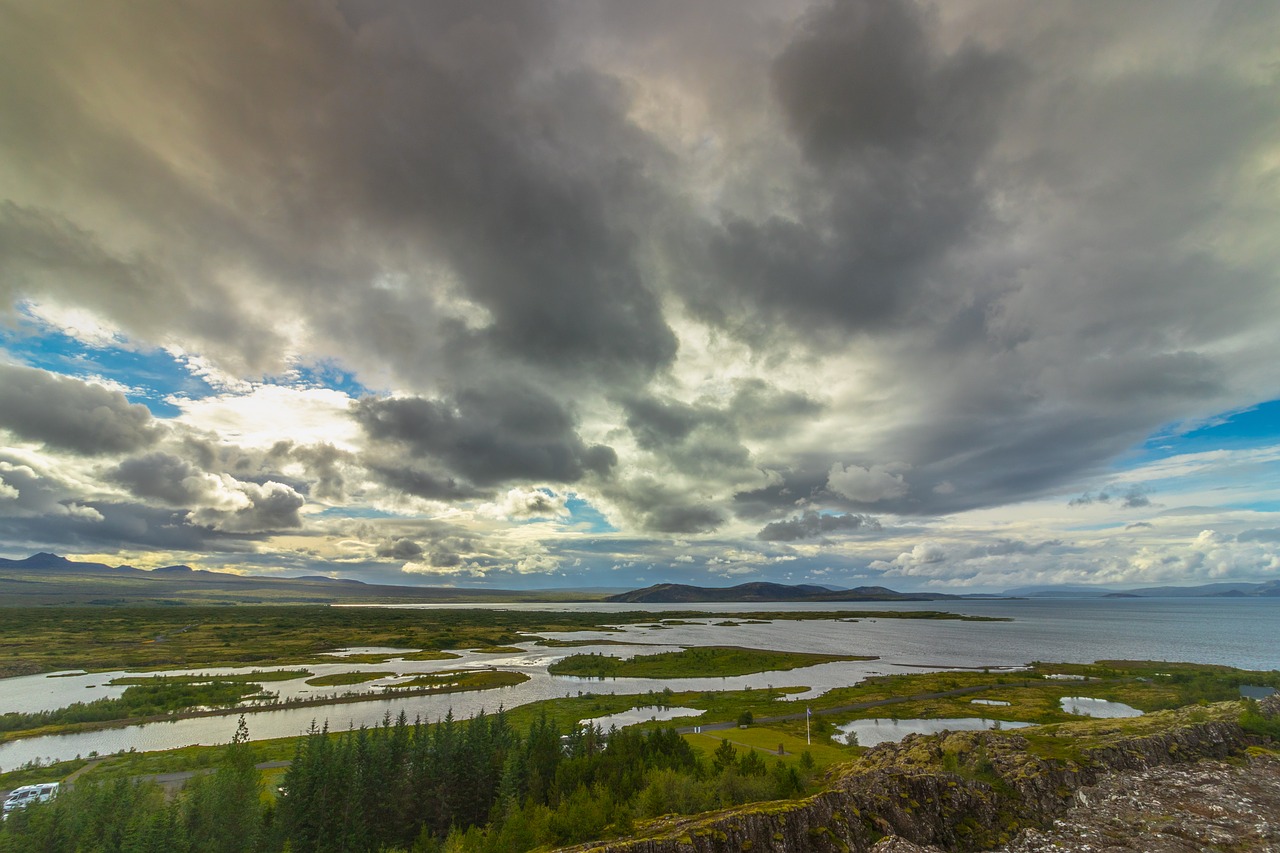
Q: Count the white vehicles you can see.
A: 1